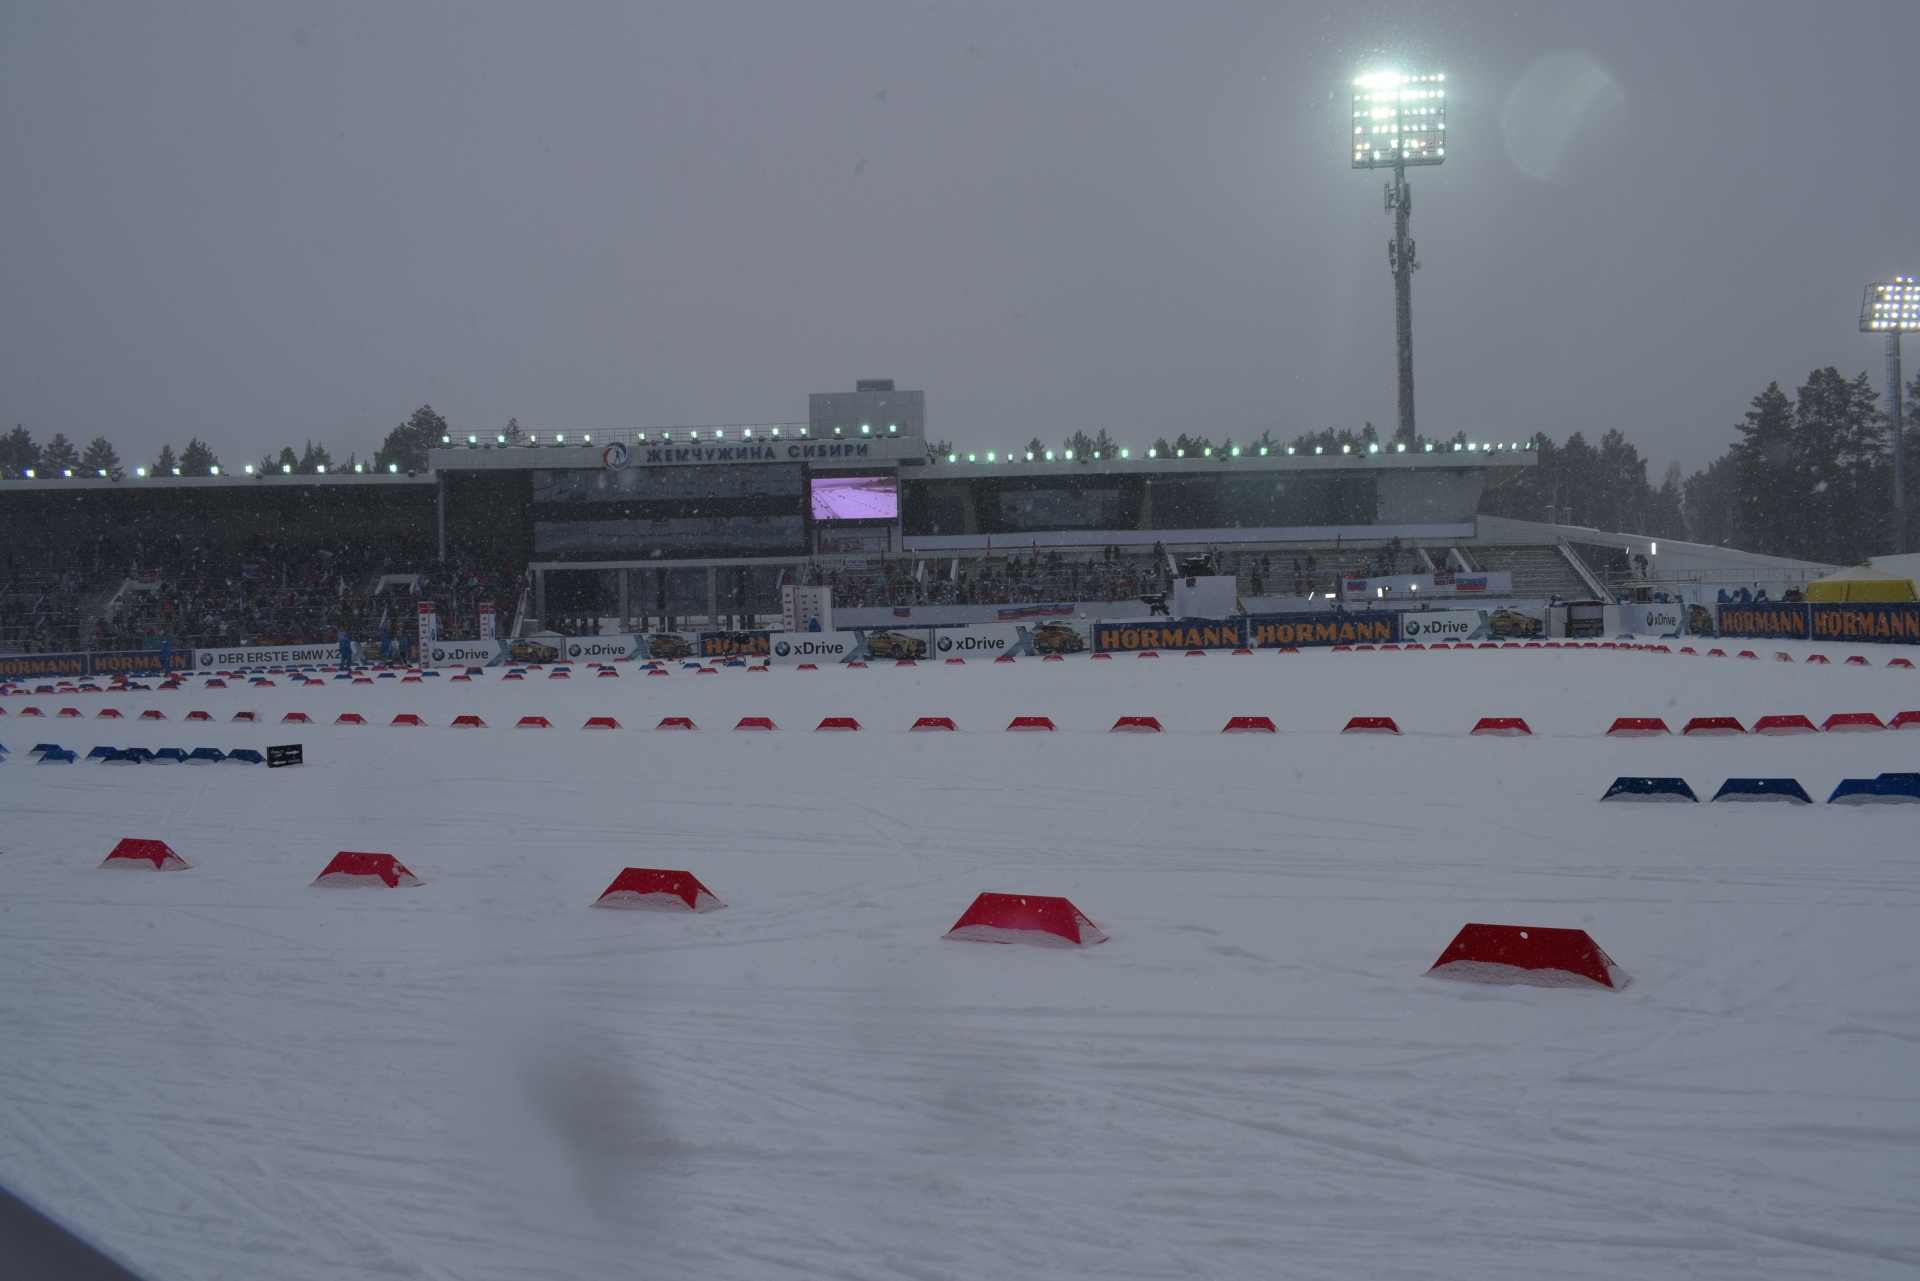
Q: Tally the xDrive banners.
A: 6